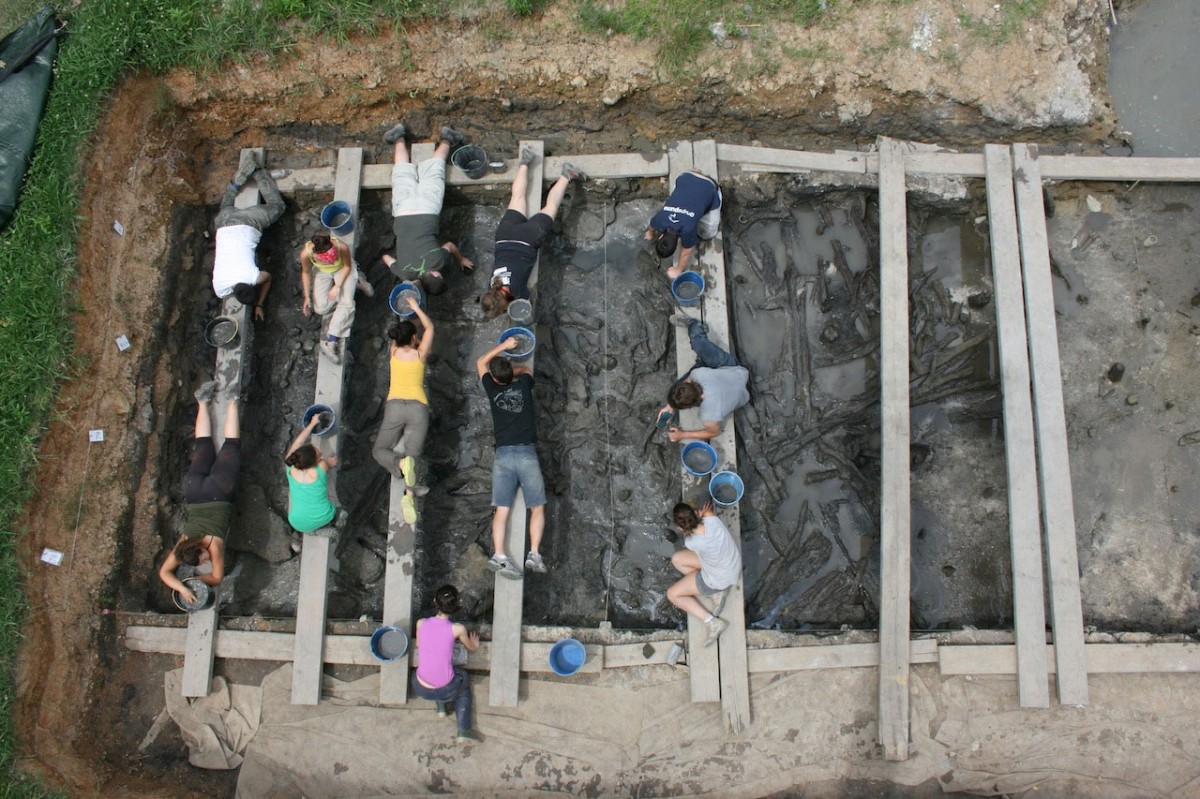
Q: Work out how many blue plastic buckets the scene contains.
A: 9